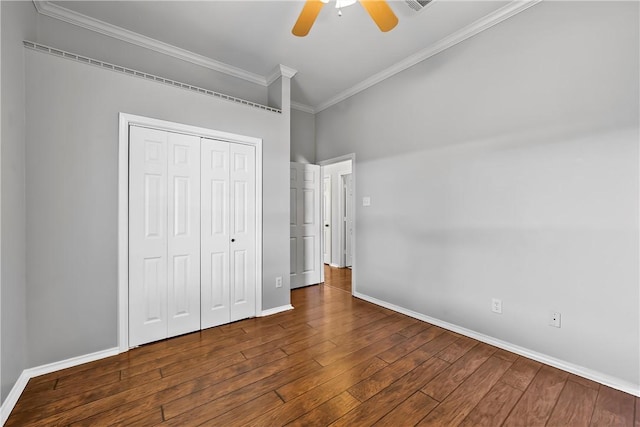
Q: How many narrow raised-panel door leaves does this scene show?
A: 4